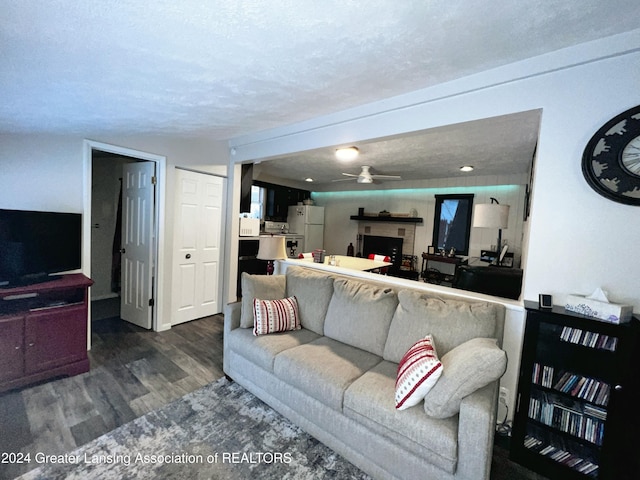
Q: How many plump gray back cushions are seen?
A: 3